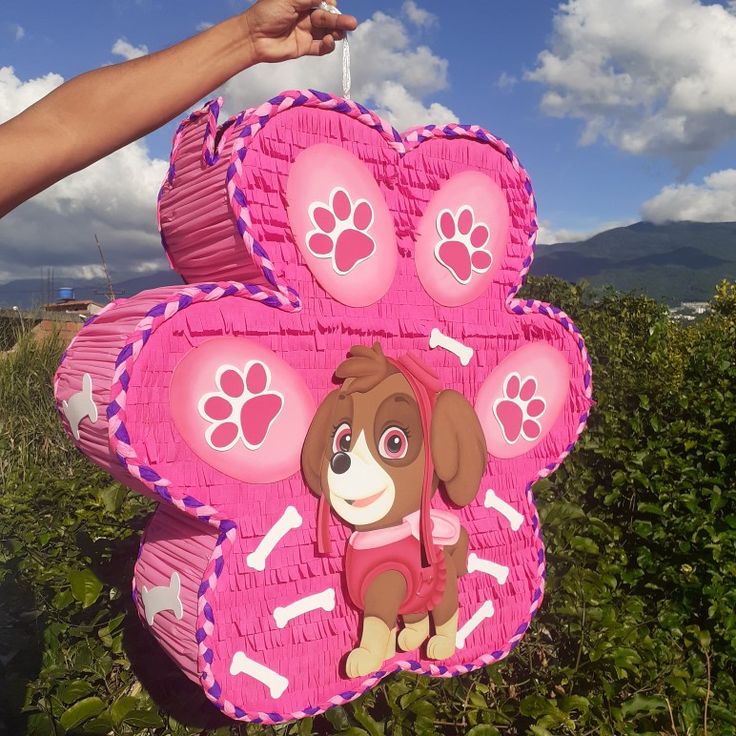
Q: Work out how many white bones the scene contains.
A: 7